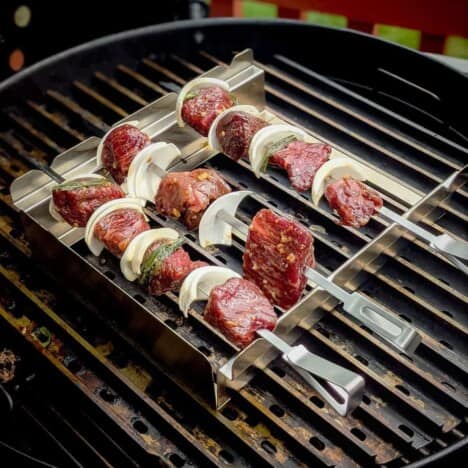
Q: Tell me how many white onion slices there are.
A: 11